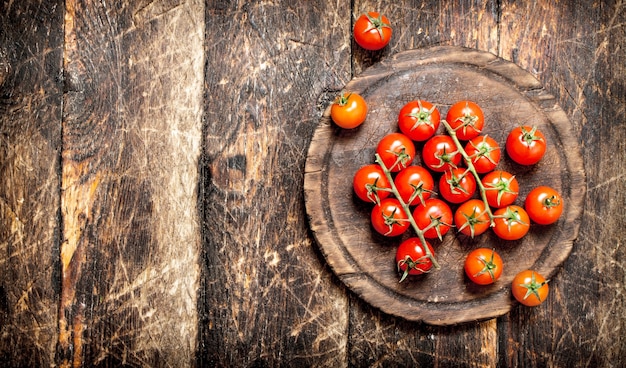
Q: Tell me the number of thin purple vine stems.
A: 0